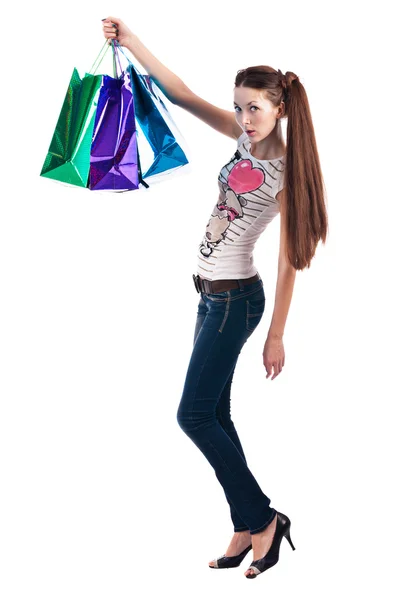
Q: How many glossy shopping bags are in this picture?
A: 3